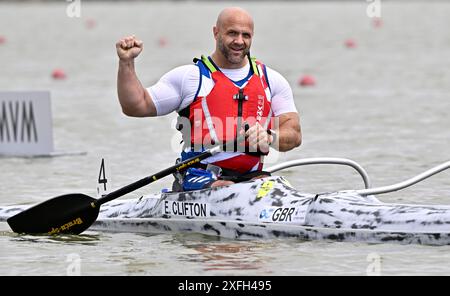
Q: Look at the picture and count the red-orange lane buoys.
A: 7